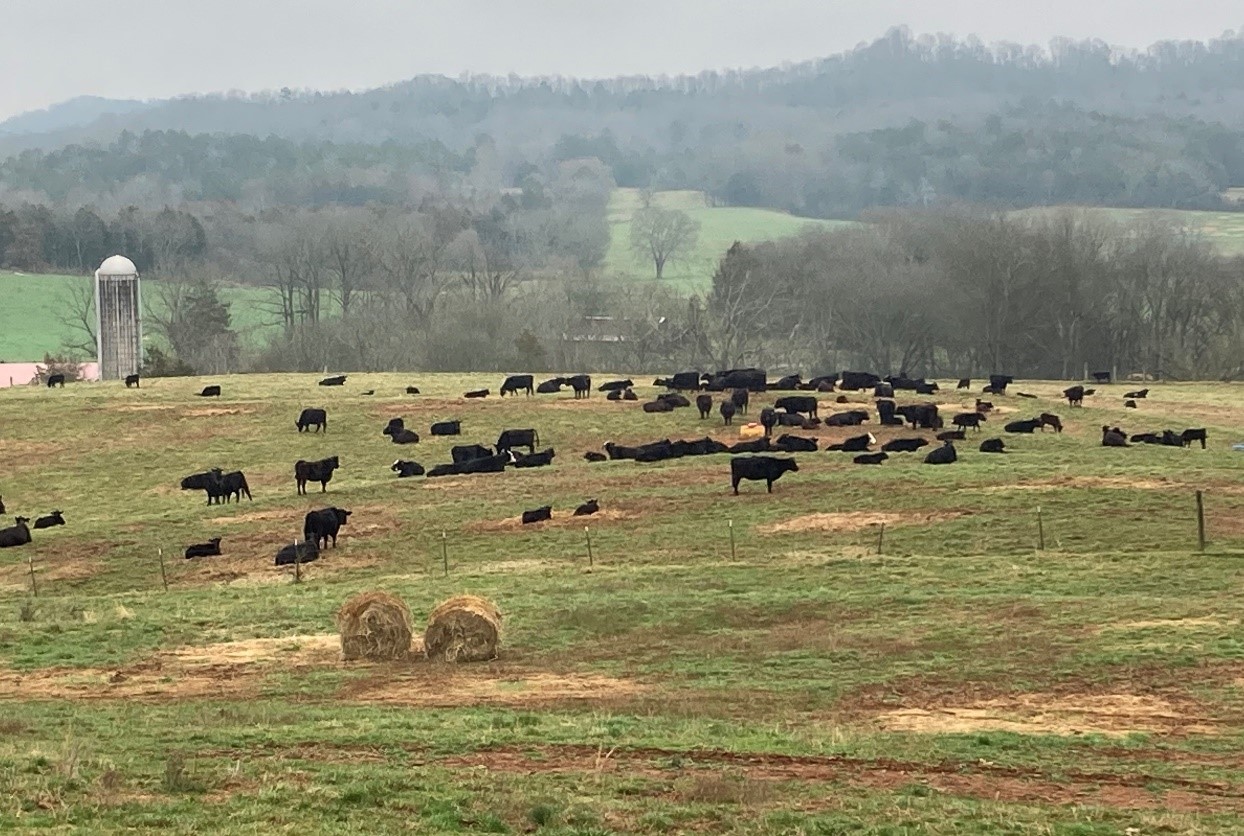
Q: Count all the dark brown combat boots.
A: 0